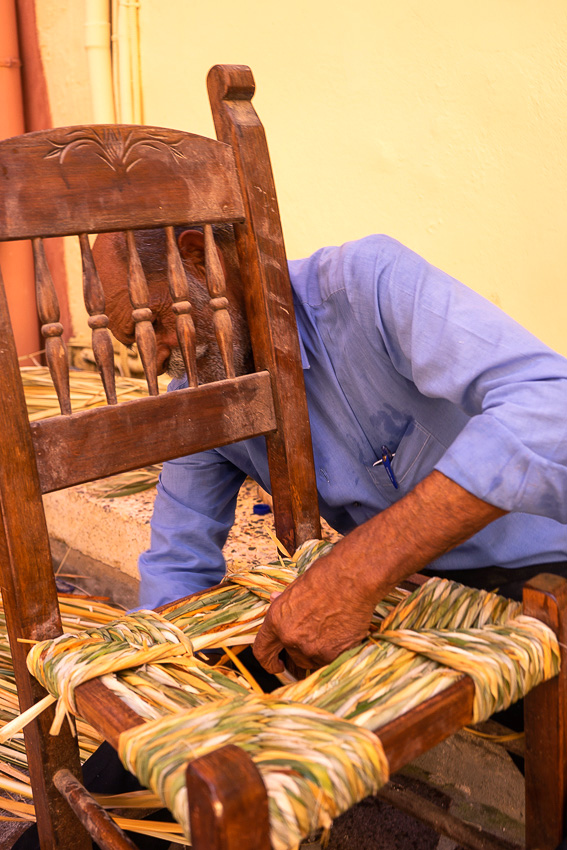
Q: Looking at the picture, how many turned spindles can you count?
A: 5